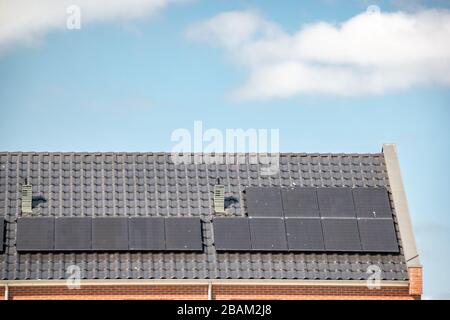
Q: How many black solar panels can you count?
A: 14